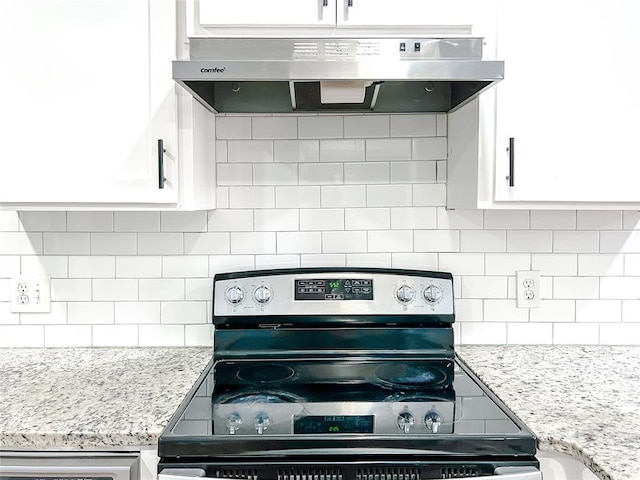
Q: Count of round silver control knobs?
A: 4